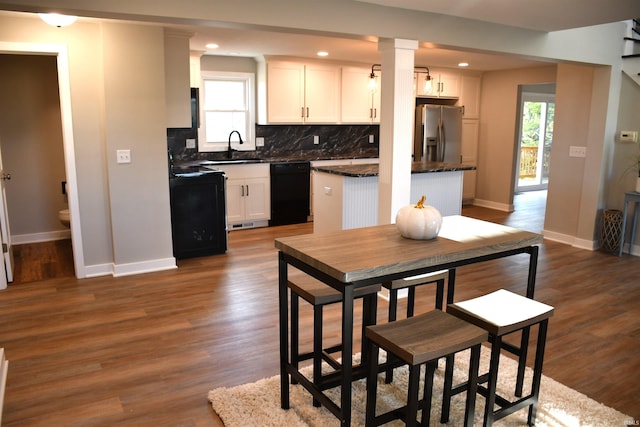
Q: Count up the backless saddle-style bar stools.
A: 4